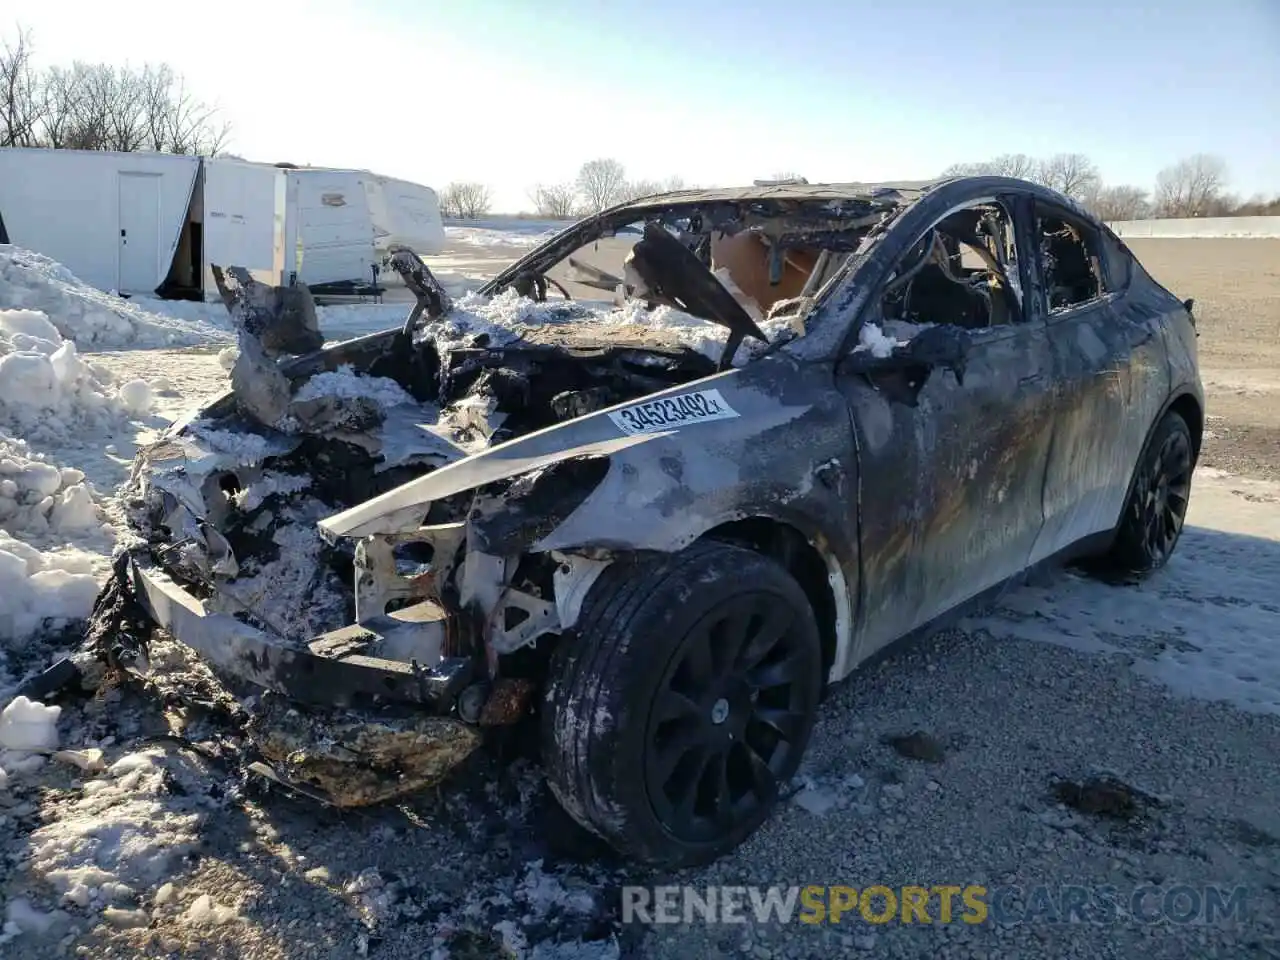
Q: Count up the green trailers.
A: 0